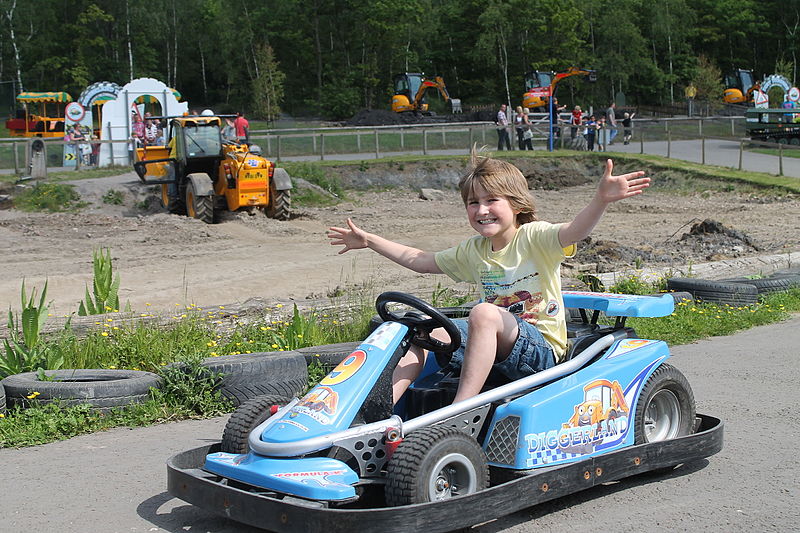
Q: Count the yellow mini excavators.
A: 3